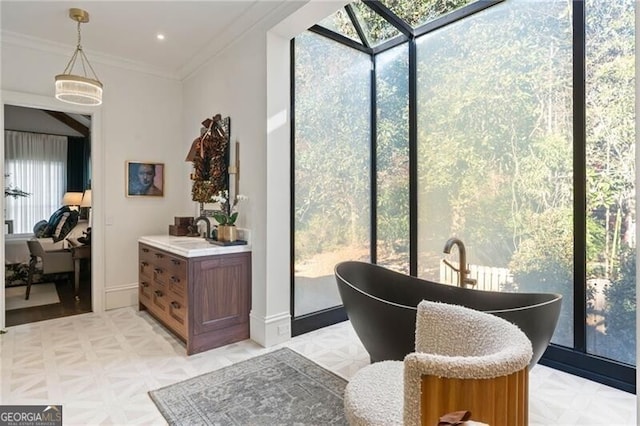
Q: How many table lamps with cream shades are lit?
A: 2